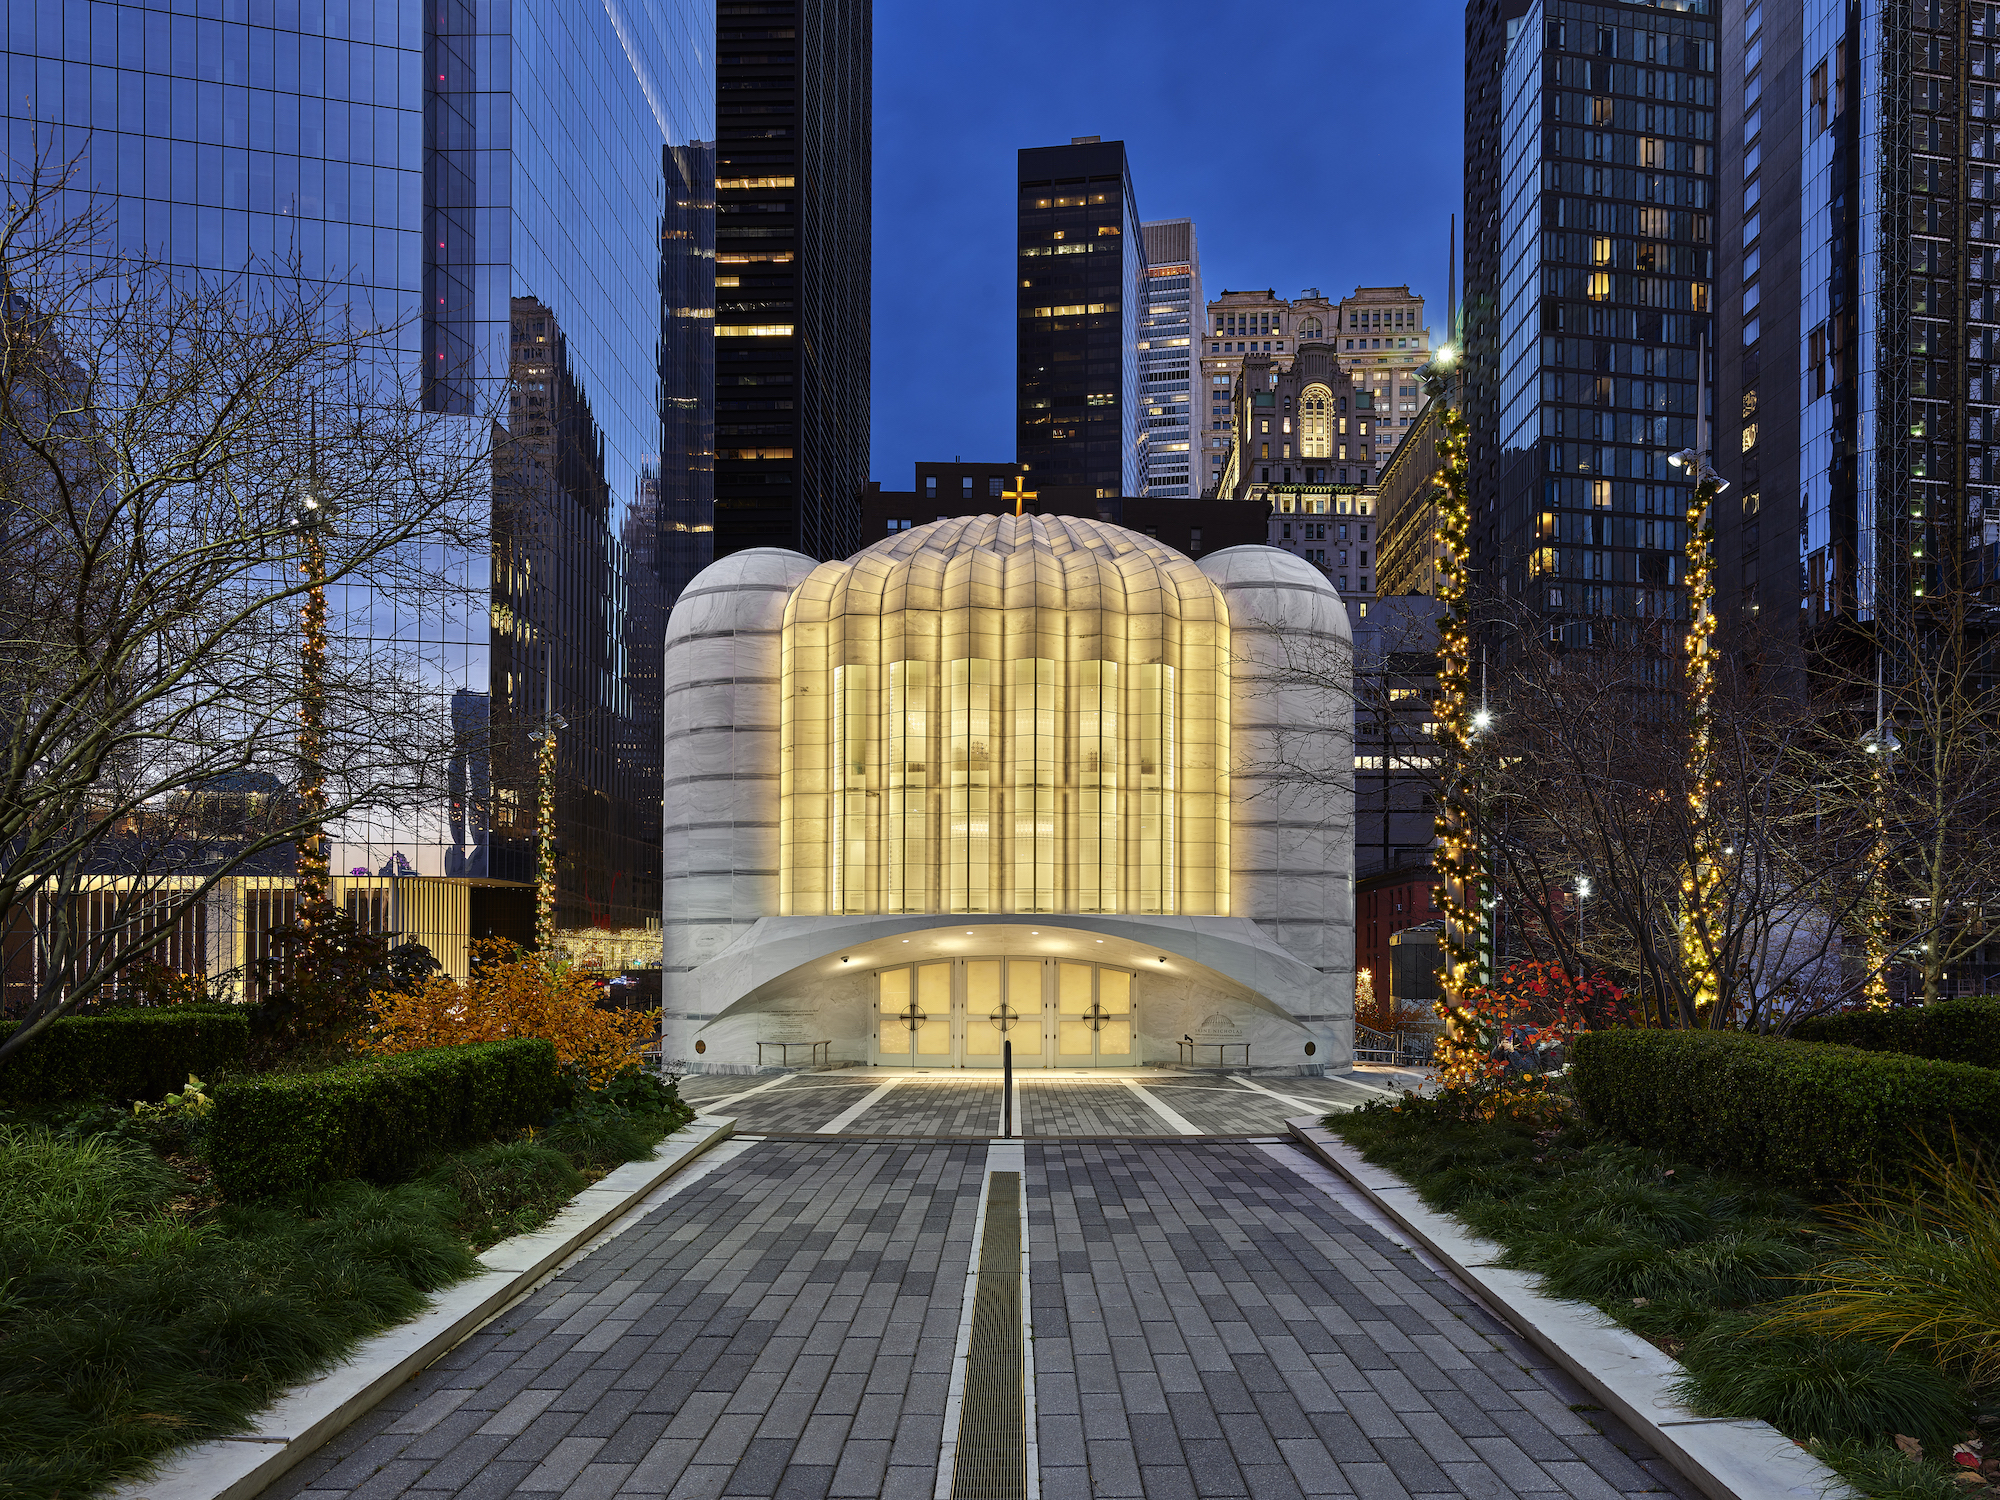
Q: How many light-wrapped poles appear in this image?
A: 5